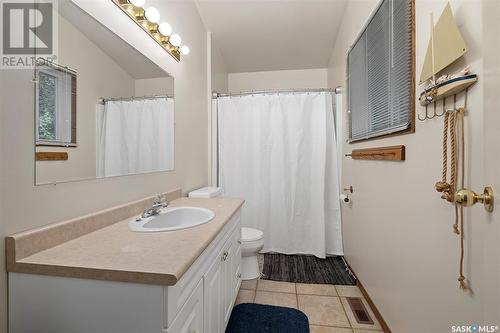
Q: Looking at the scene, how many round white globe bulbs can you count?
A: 5